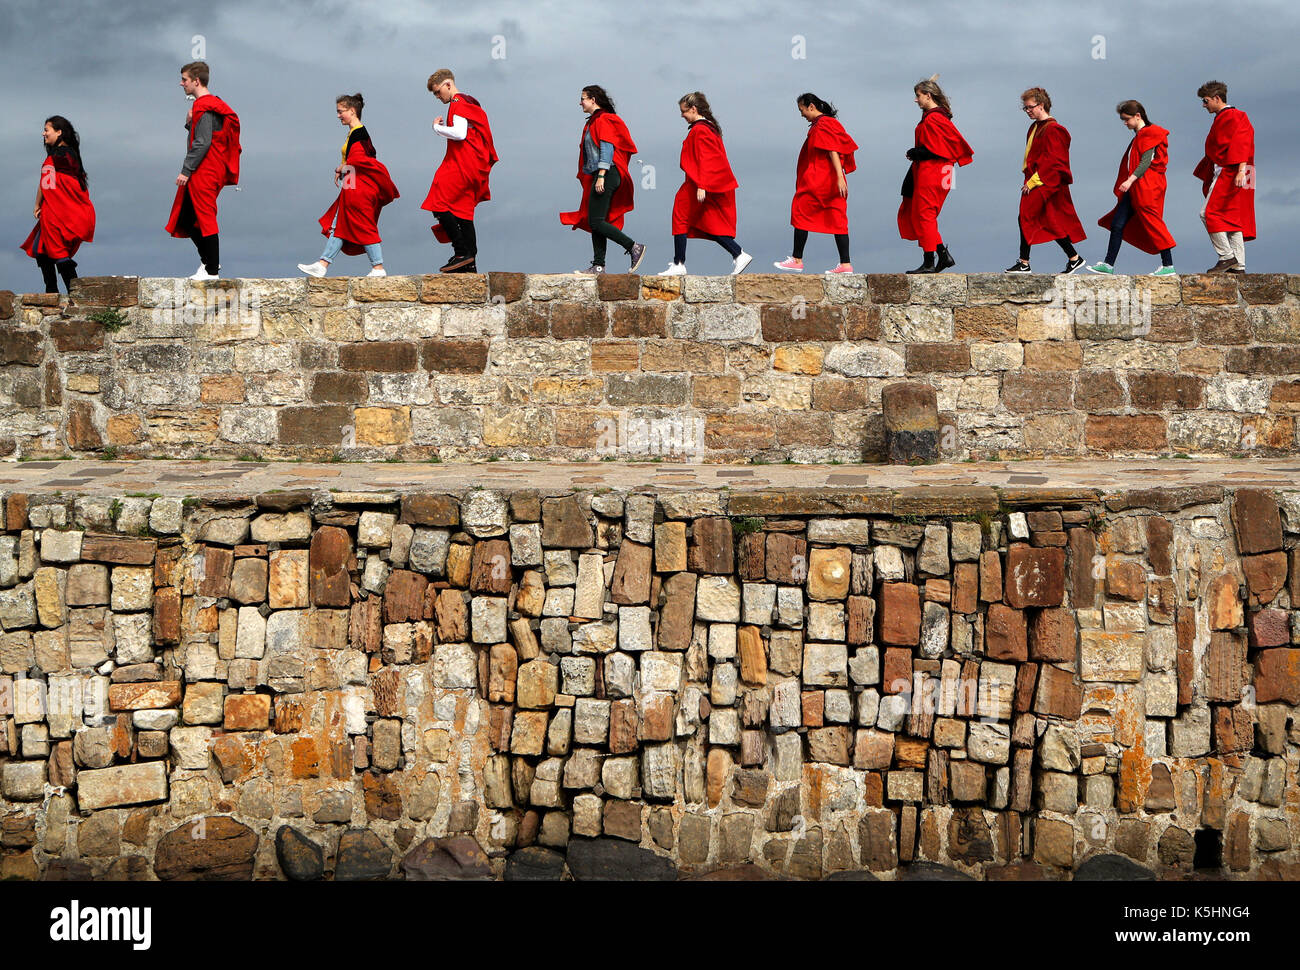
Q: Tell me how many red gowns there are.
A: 11